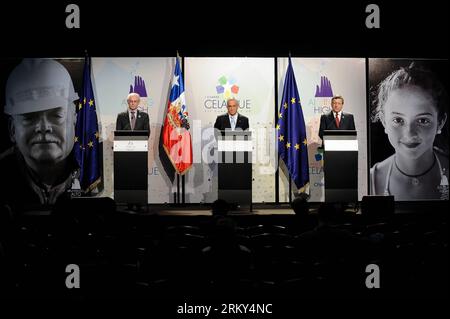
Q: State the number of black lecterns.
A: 3